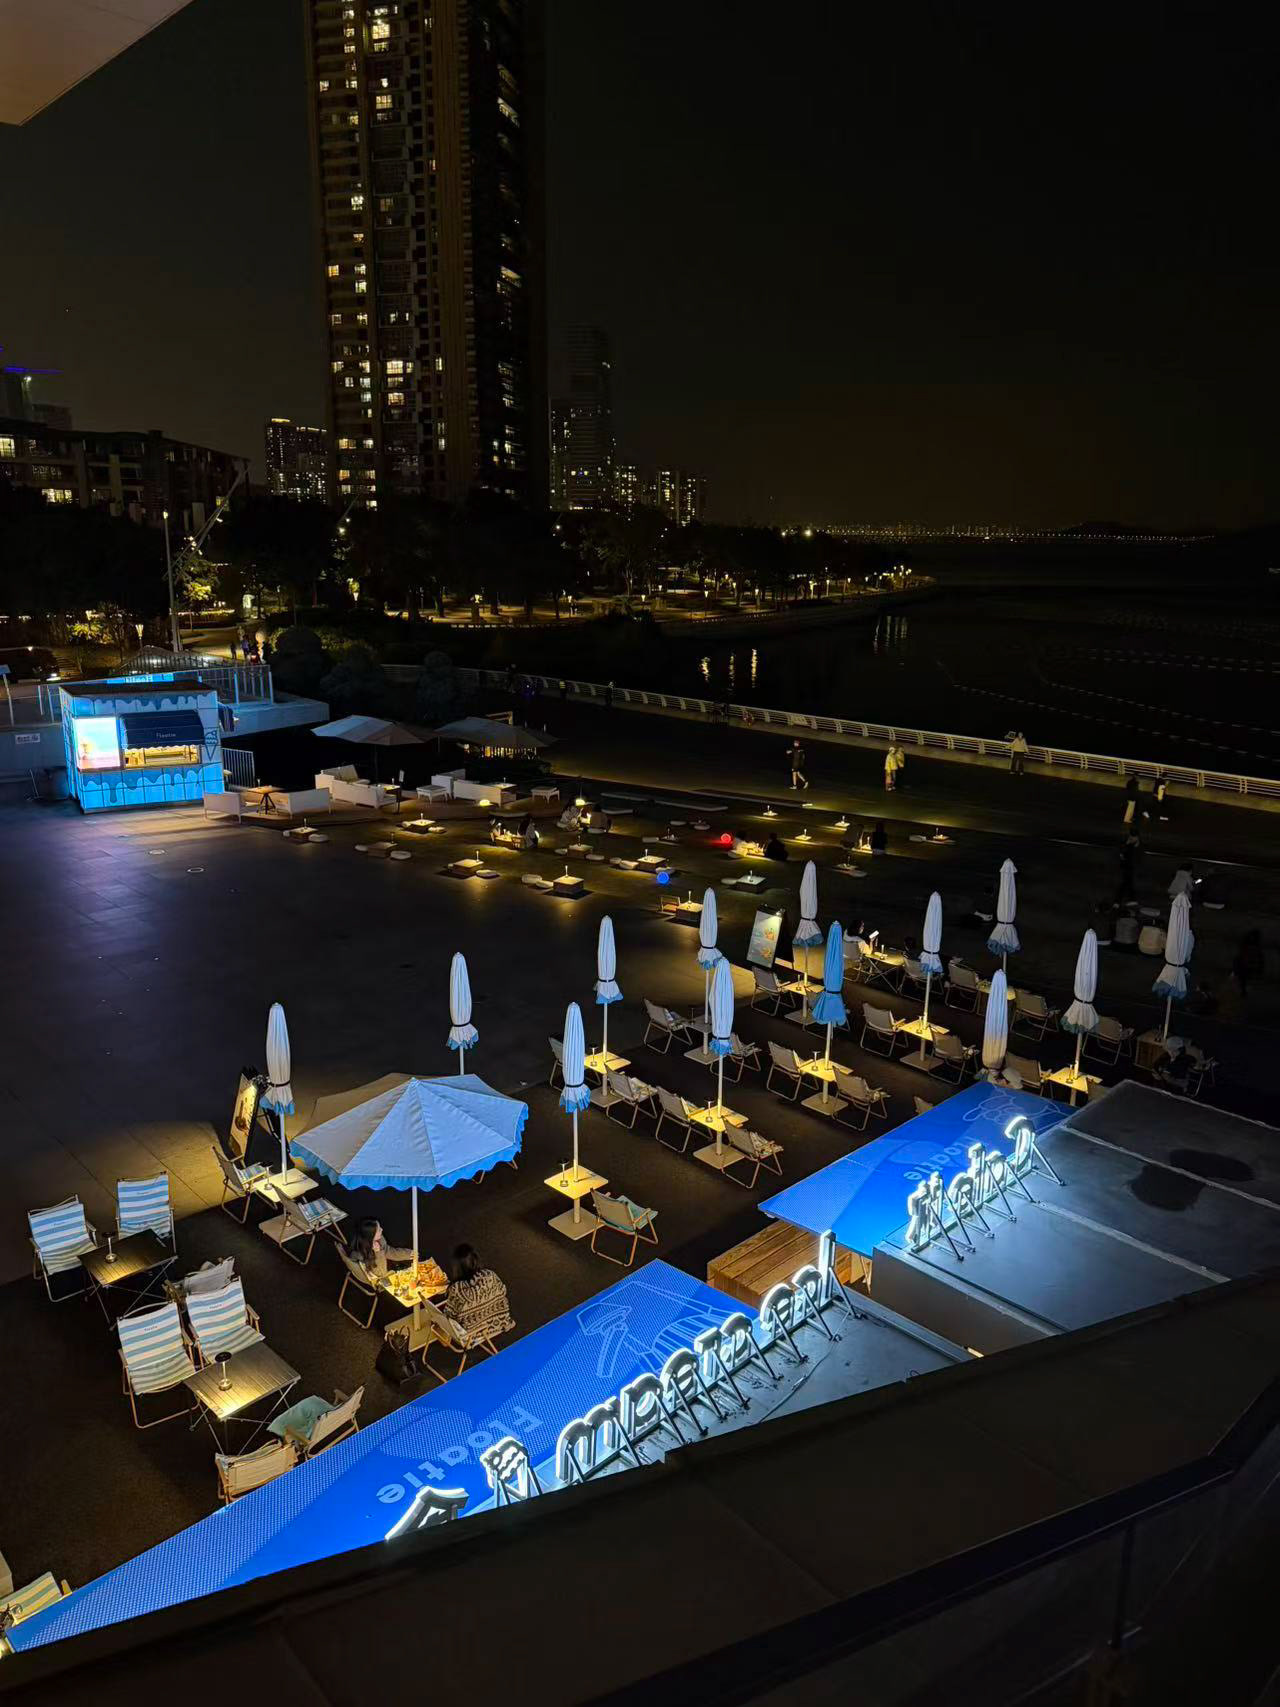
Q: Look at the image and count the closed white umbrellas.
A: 12